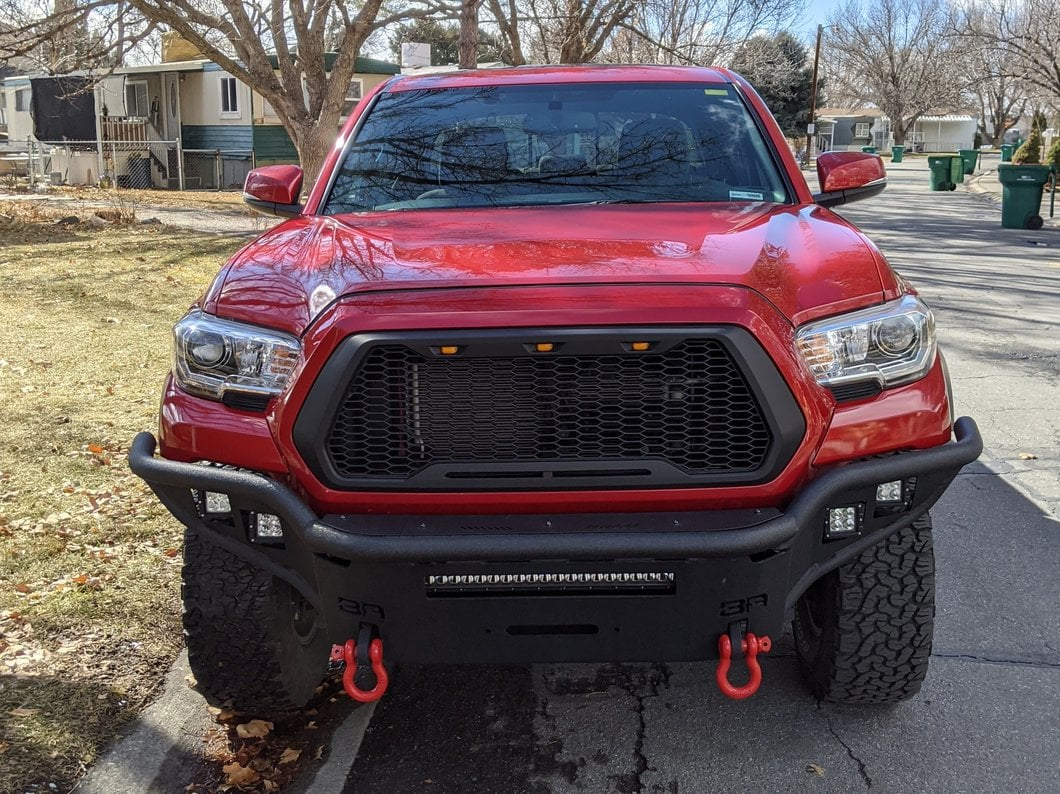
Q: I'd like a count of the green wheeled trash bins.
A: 6